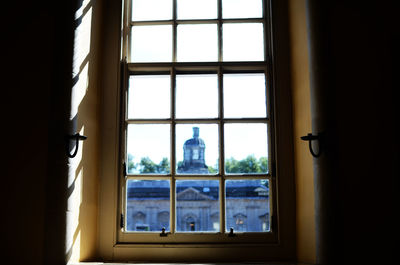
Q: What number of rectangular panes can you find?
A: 15